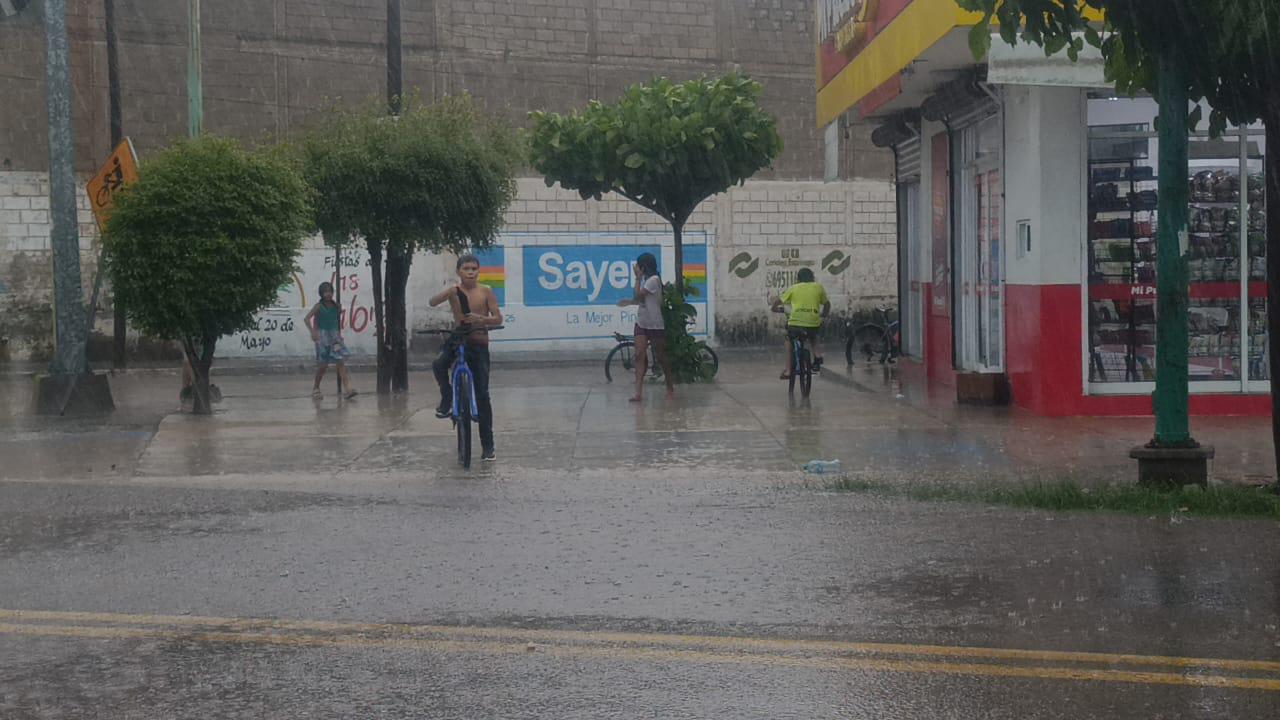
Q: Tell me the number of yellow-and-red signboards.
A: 1